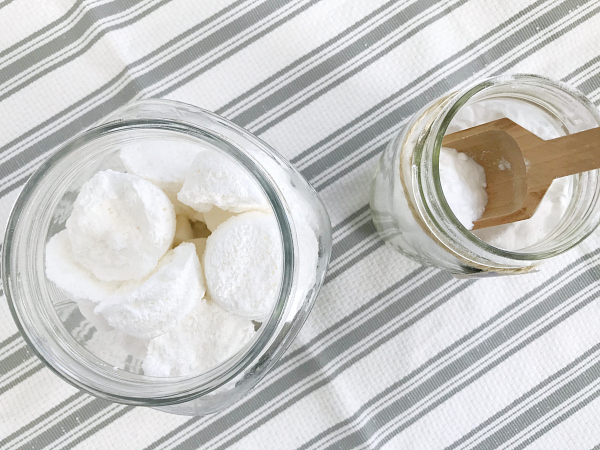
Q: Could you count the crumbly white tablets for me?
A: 7